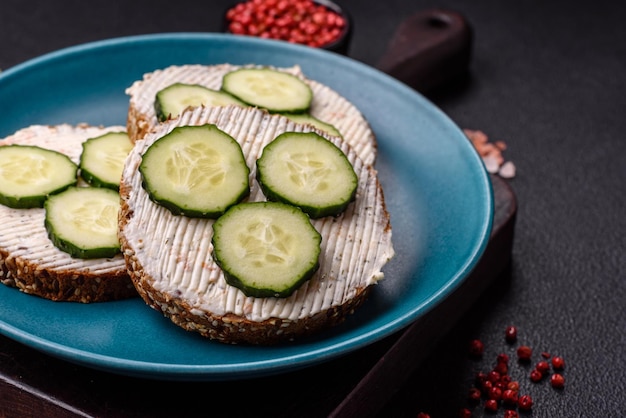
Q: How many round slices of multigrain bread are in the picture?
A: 3